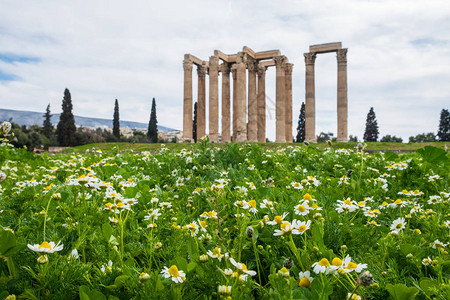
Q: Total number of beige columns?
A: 12